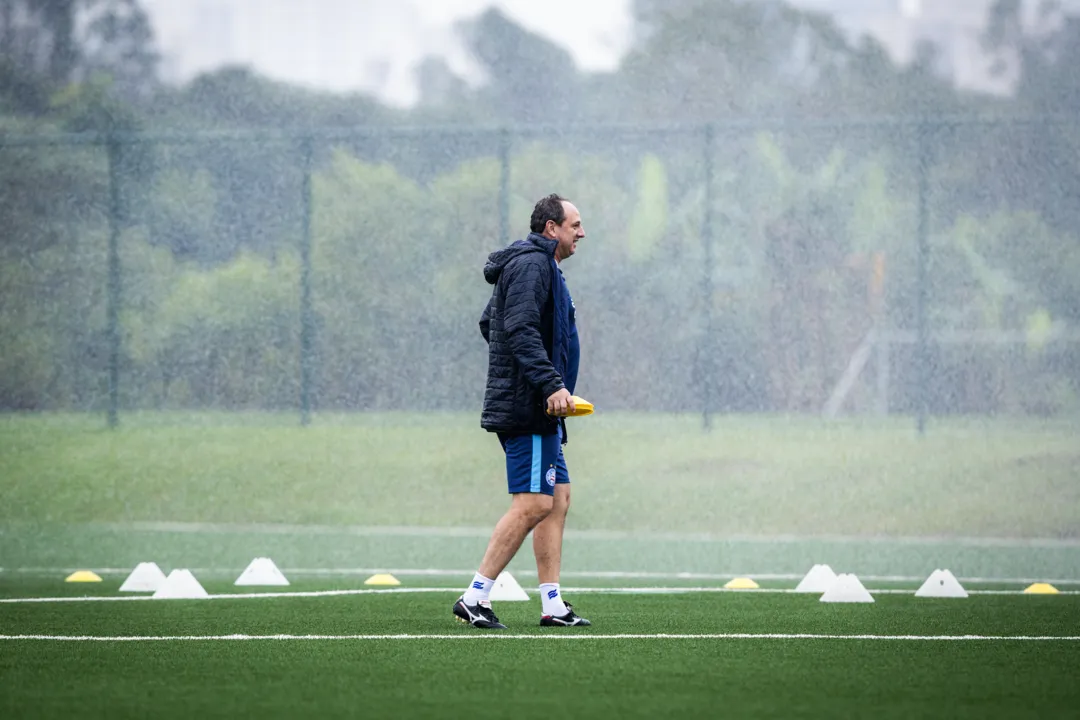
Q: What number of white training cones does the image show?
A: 7